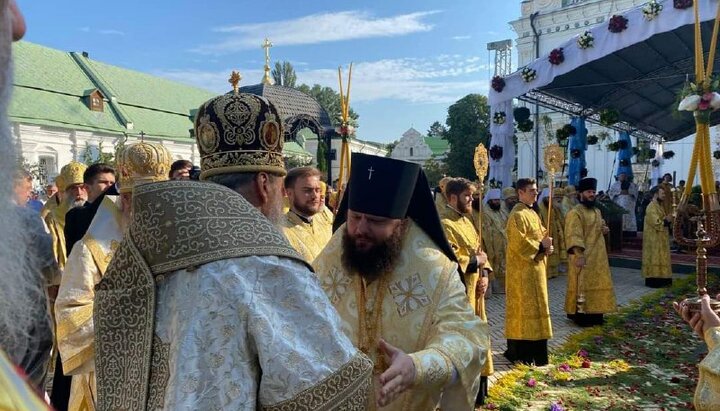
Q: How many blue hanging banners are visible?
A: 2